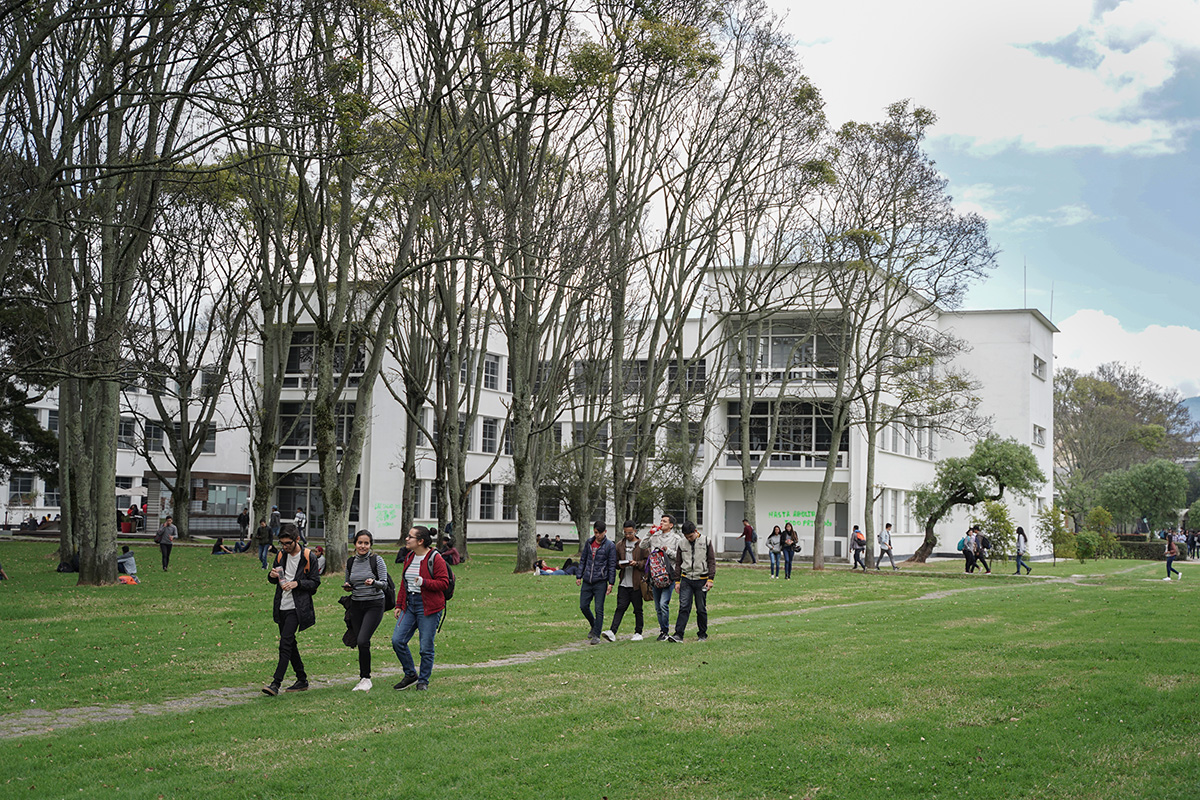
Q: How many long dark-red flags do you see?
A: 0